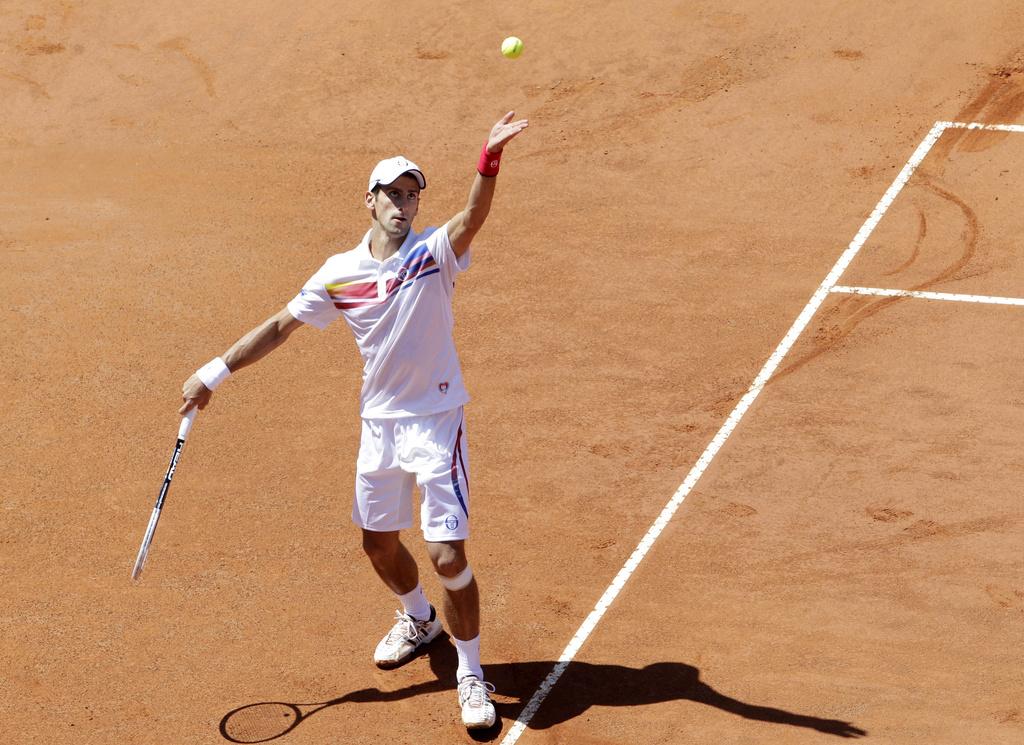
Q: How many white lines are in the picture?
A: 3